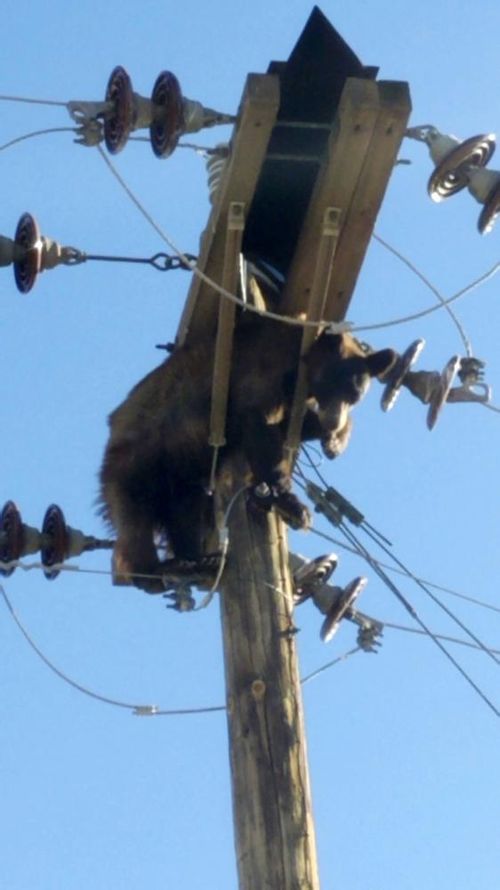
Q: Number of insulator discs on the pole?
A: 11